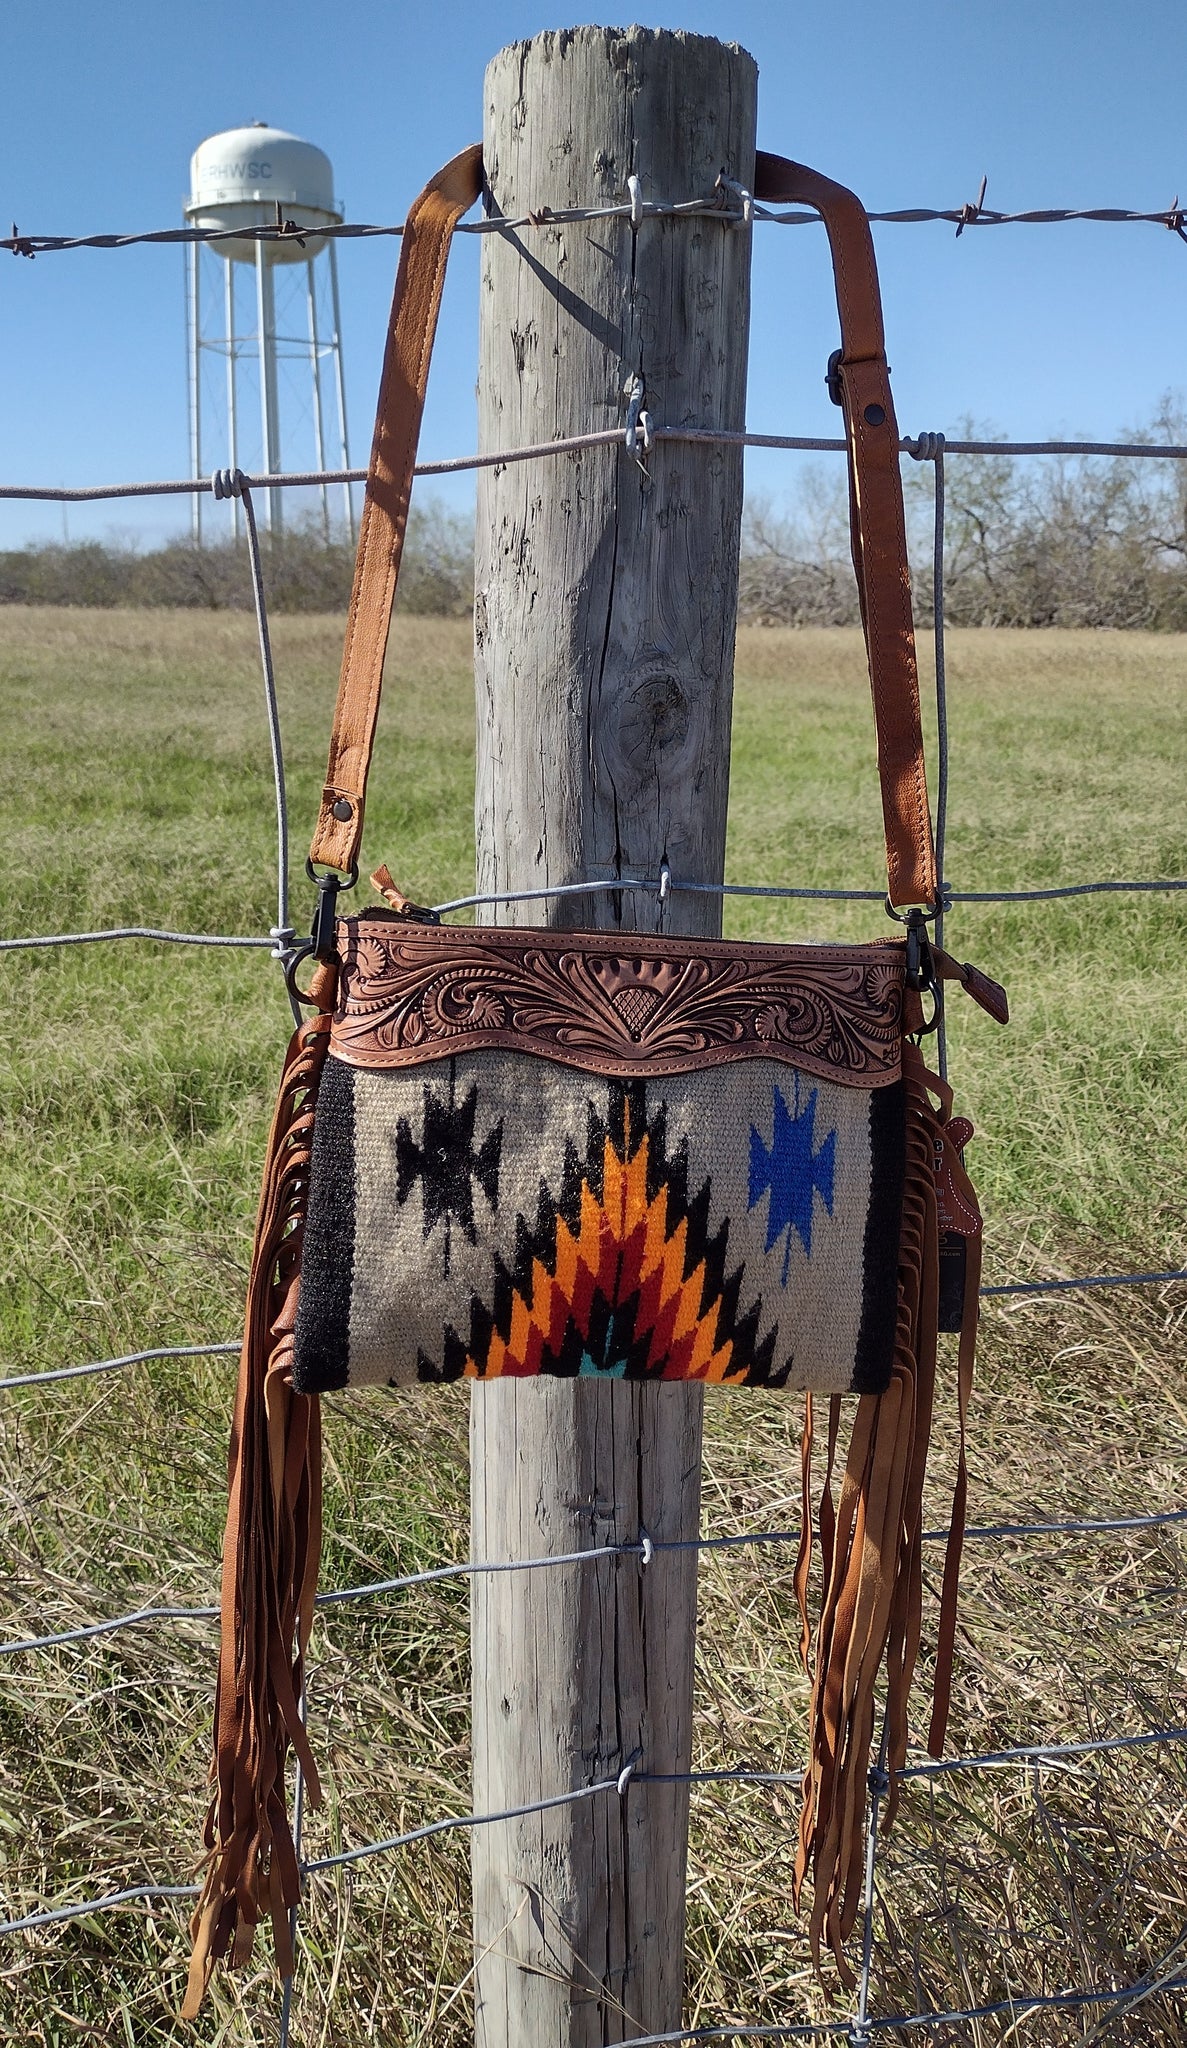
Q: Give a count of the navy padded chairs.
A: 0